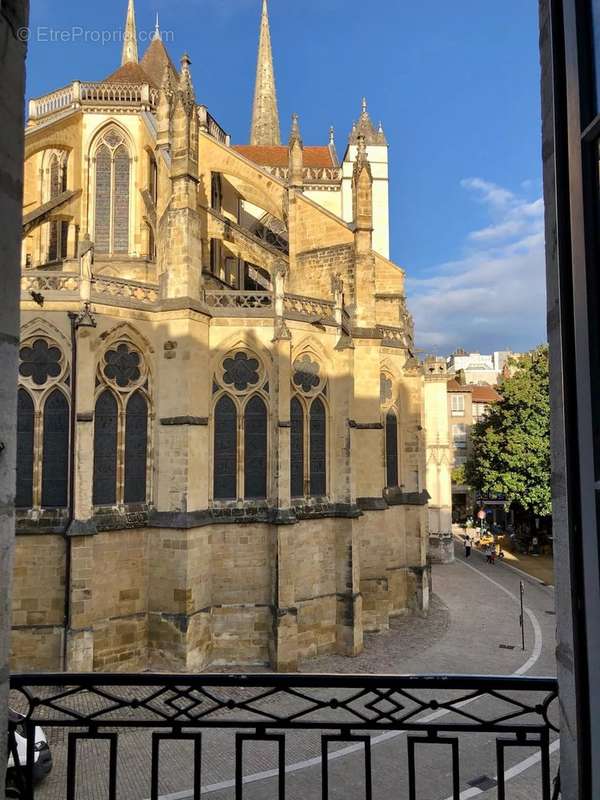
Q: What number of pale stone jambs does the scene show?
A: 2